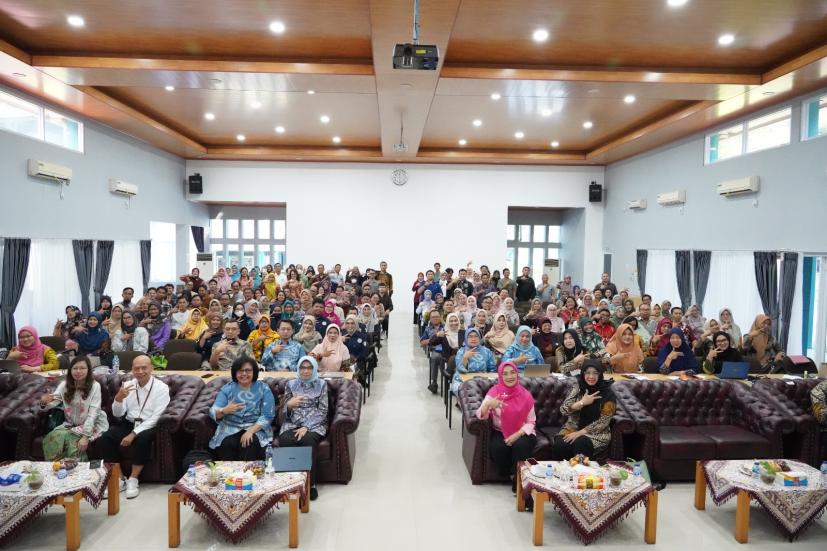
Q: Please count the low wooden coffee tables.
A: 4